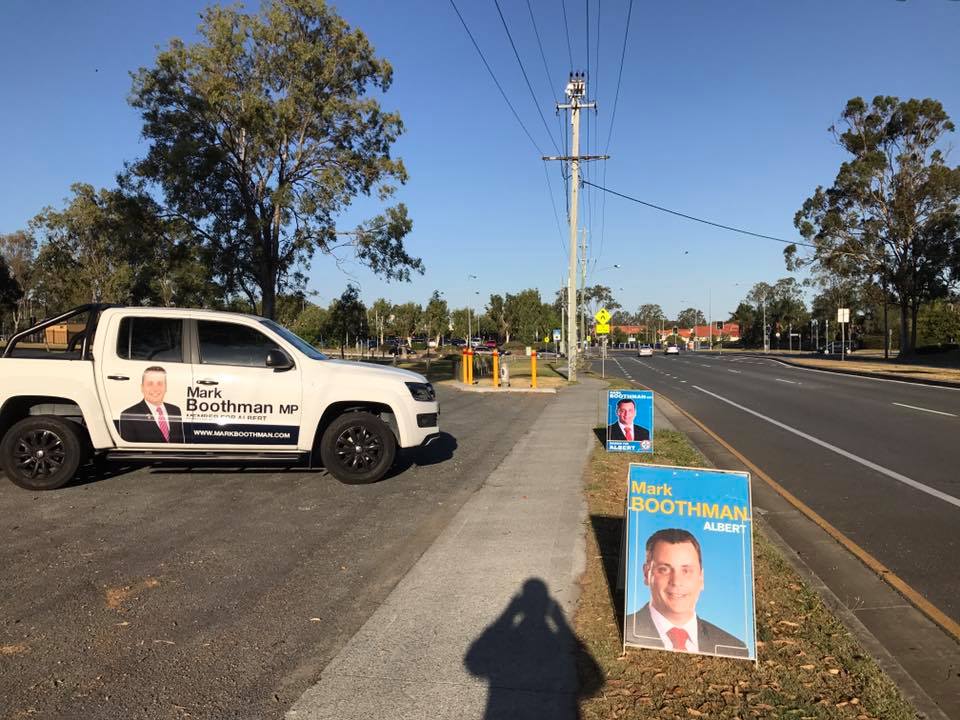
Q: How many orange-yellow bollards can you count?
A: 4